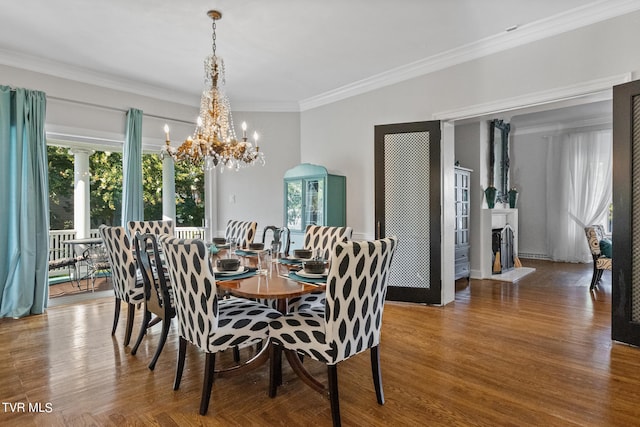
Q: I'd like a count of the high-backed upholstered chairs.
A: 6